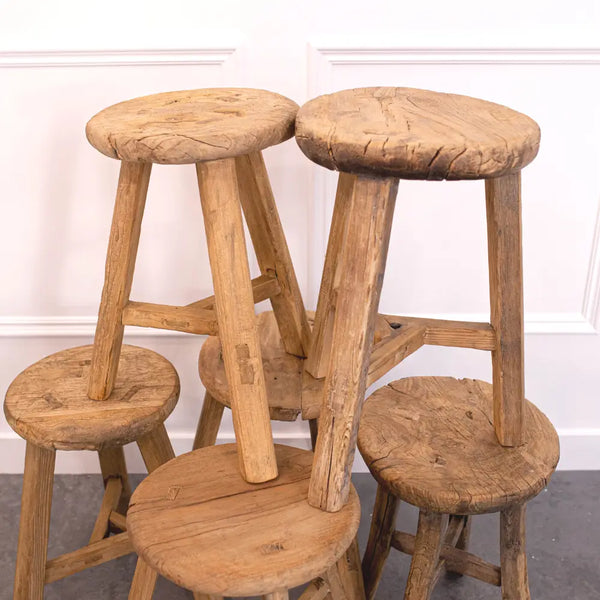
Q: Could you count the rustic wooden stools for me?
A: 6